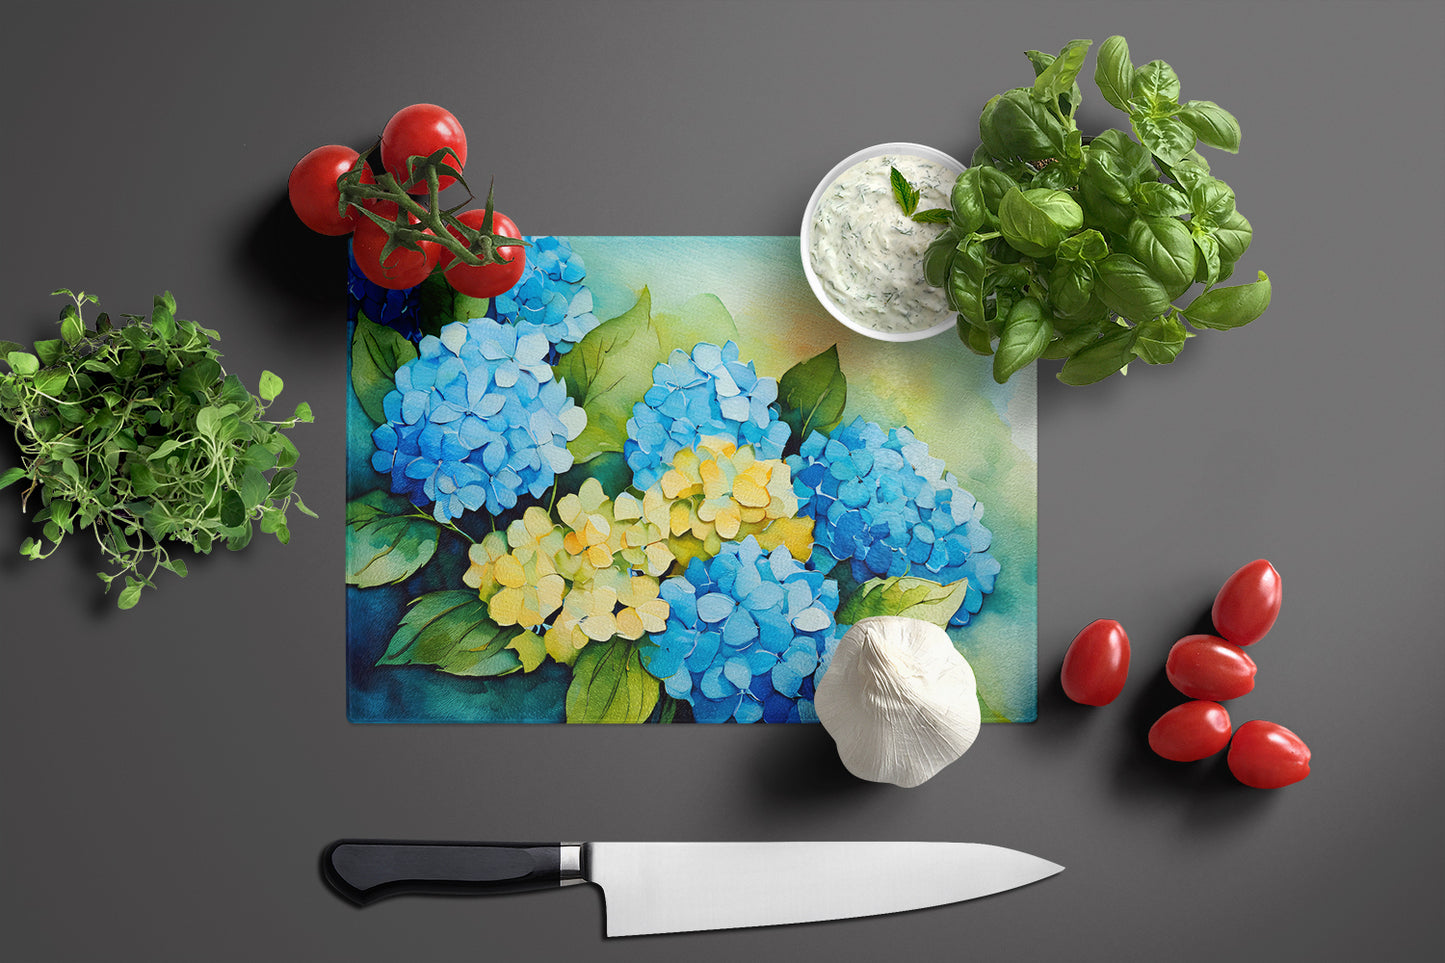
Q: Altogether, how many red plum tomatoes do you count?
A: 5